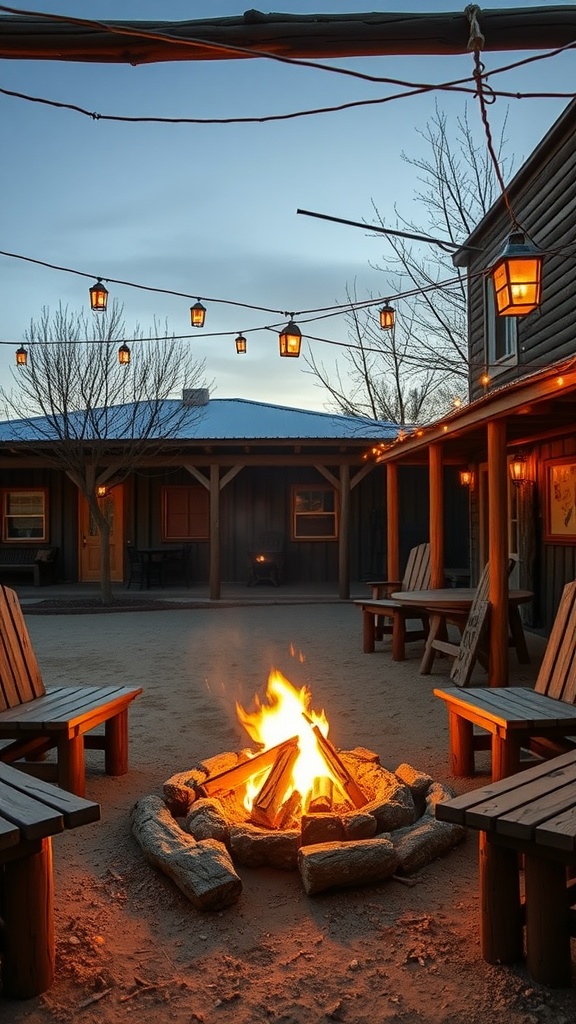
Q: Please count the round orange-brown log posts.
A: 3